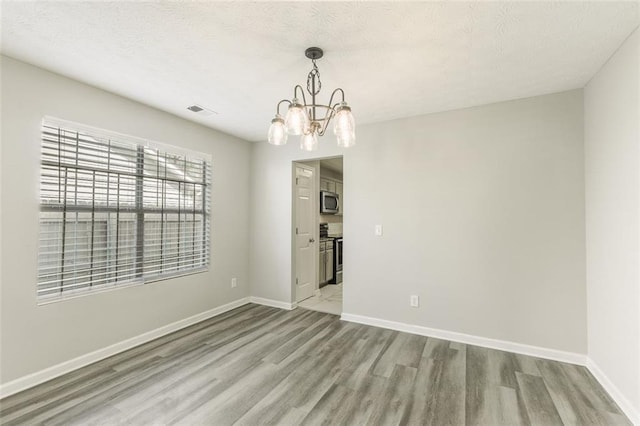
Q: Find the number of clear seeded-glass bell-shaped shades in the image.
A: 5